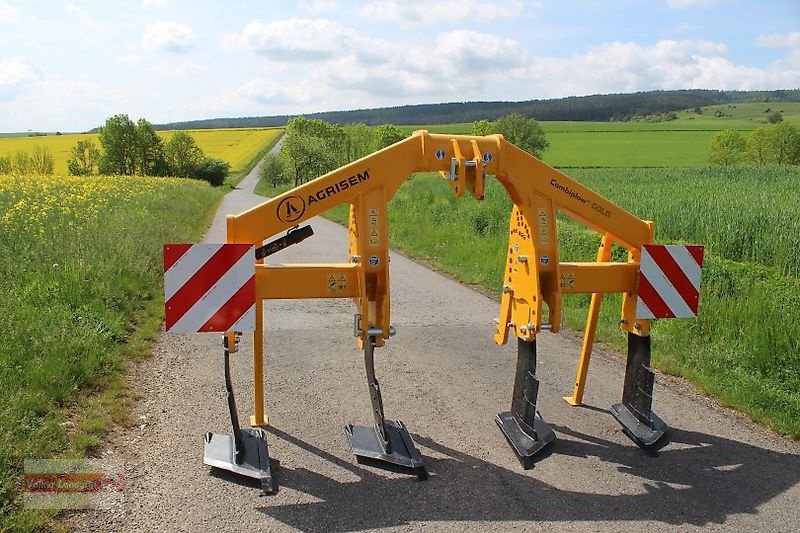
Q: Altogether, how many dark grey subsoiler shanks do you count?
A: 4